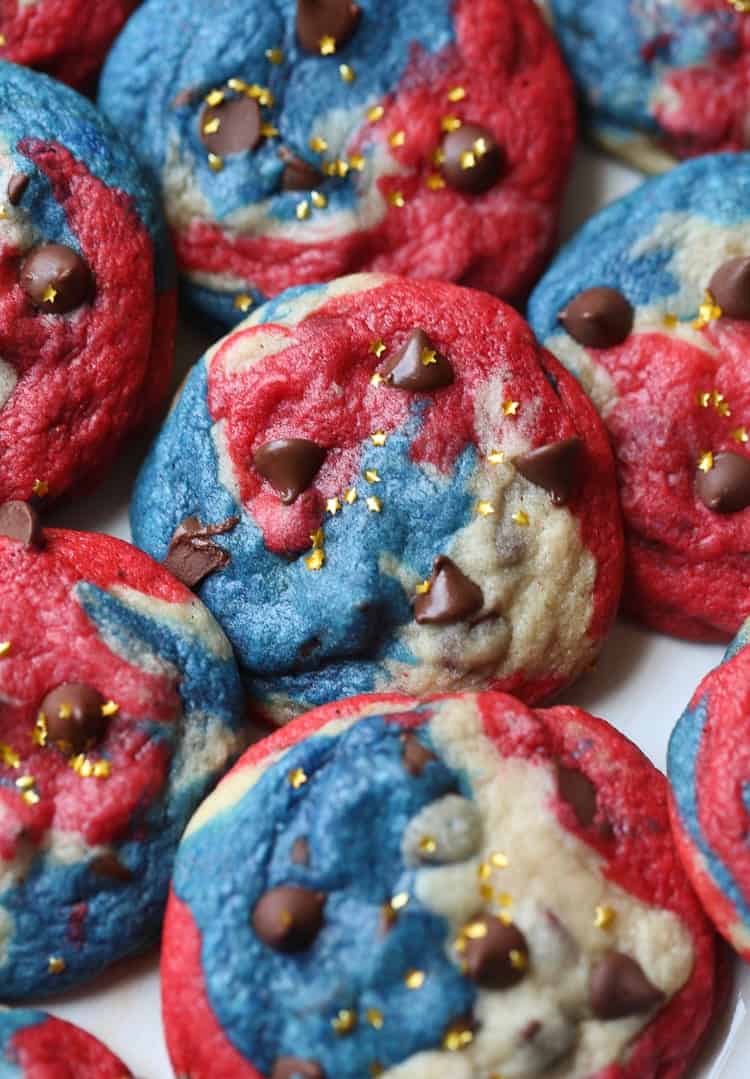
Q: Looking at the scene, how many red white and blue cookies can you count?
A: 10